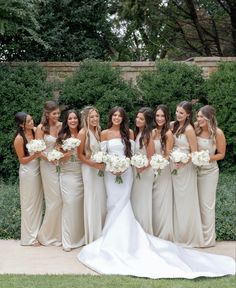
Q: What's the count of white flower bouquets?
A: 9